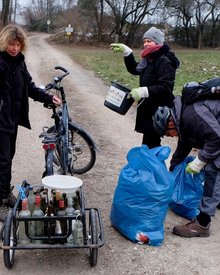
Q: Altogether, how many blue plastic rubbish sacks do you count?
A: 2